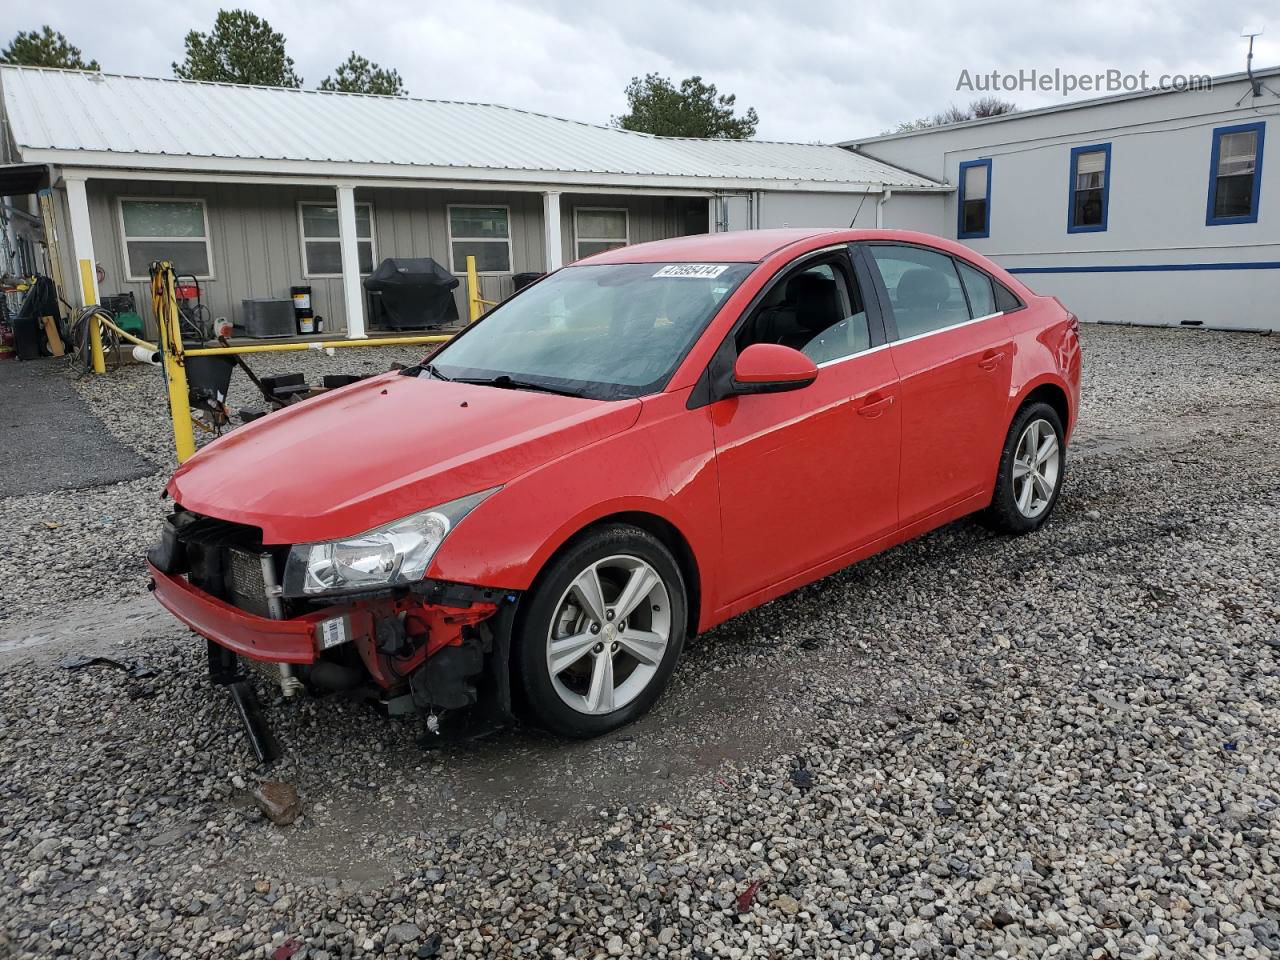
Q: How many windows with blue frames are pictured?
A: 3